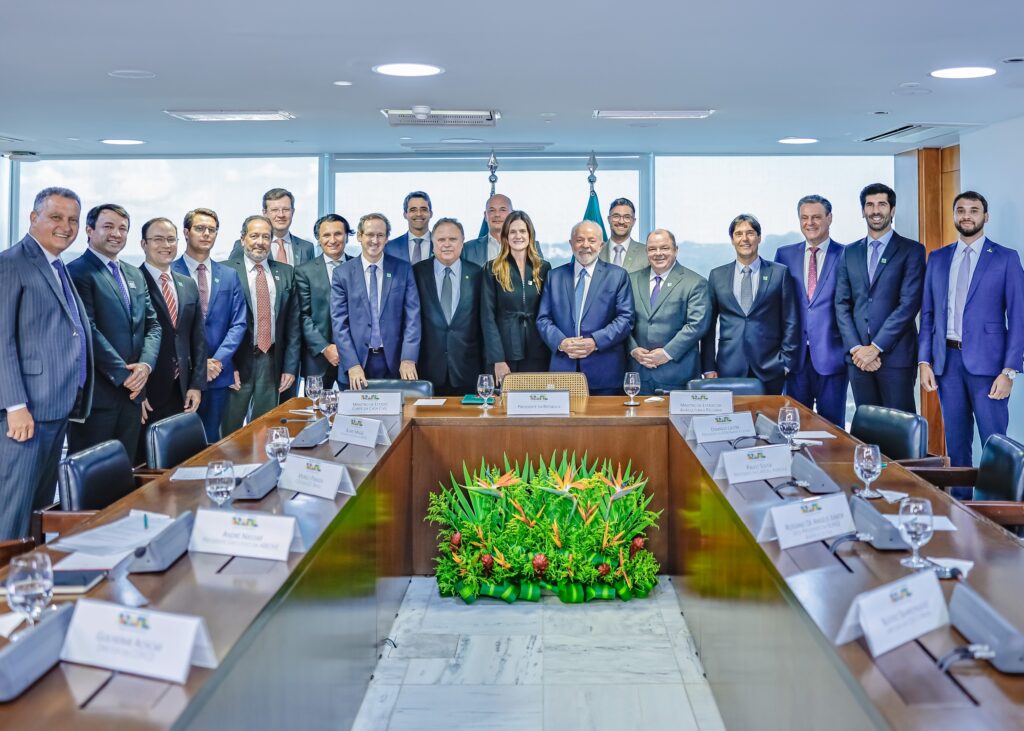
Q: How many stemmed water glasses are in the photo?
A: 10